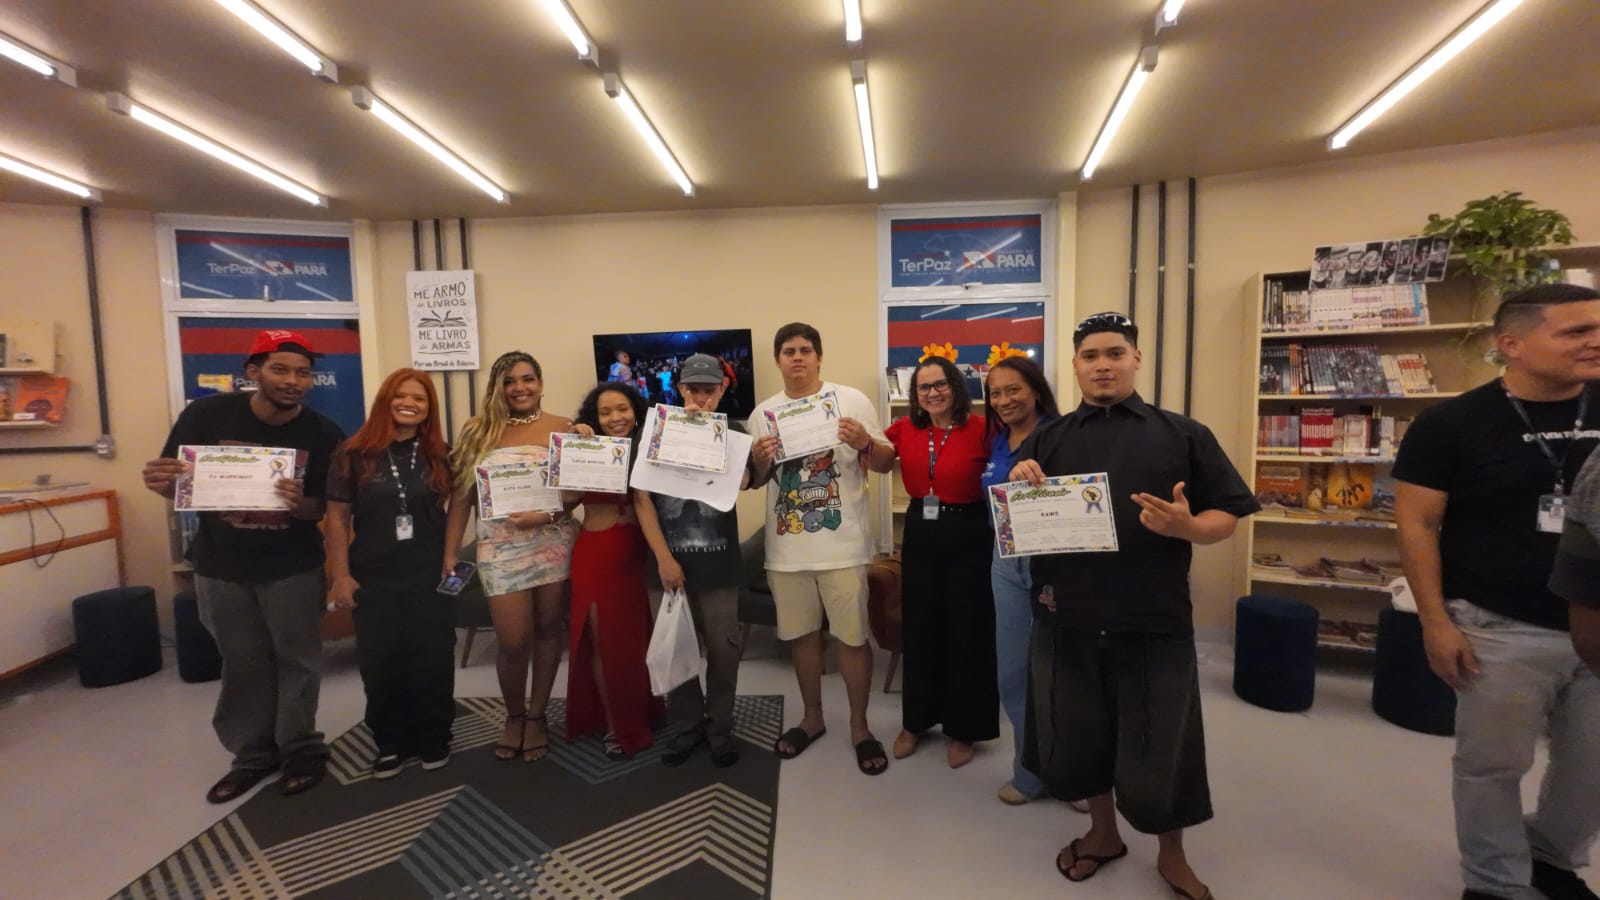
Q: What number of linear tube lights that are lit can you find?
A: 12